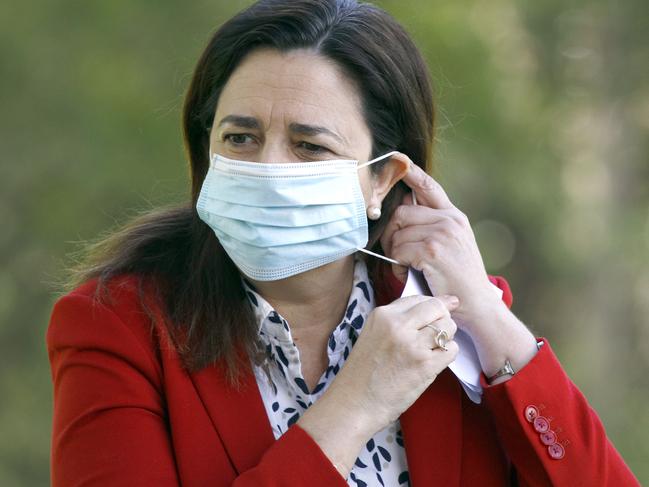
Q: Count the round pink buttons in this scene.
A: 4